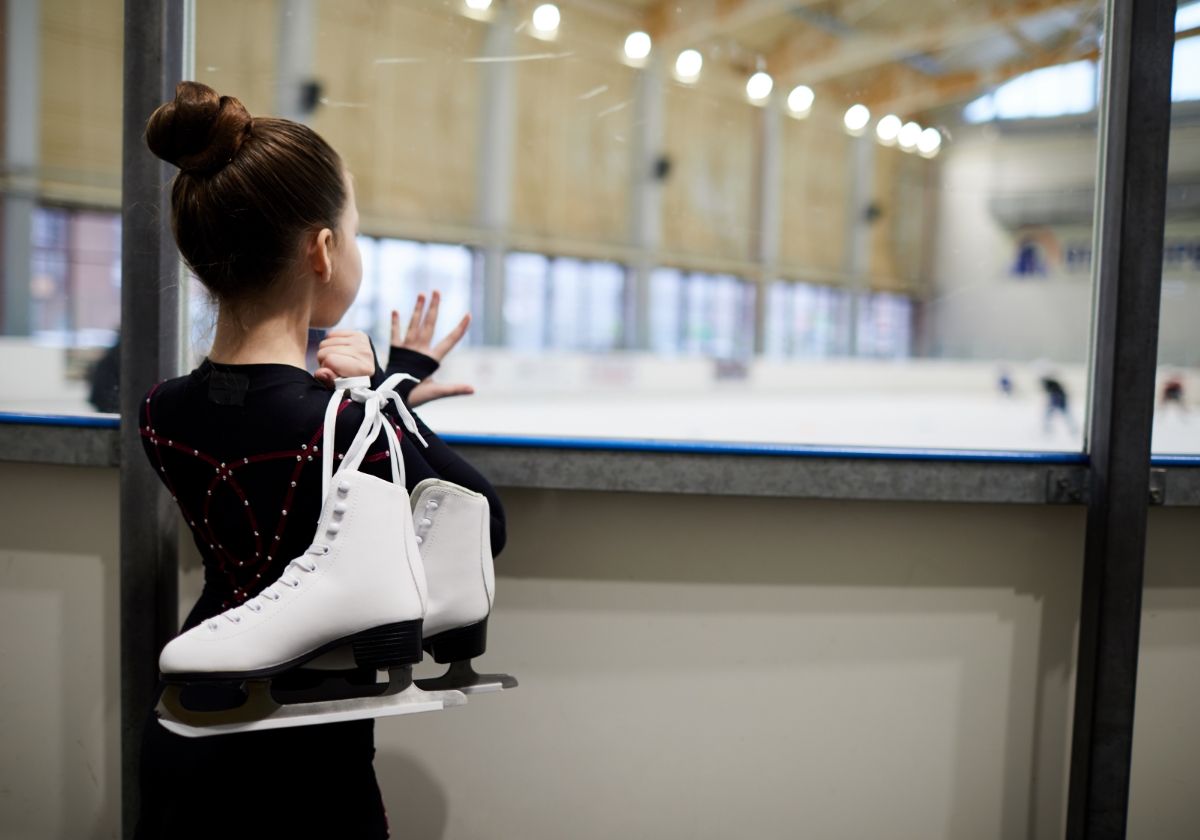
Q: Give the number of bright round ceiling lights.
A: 10